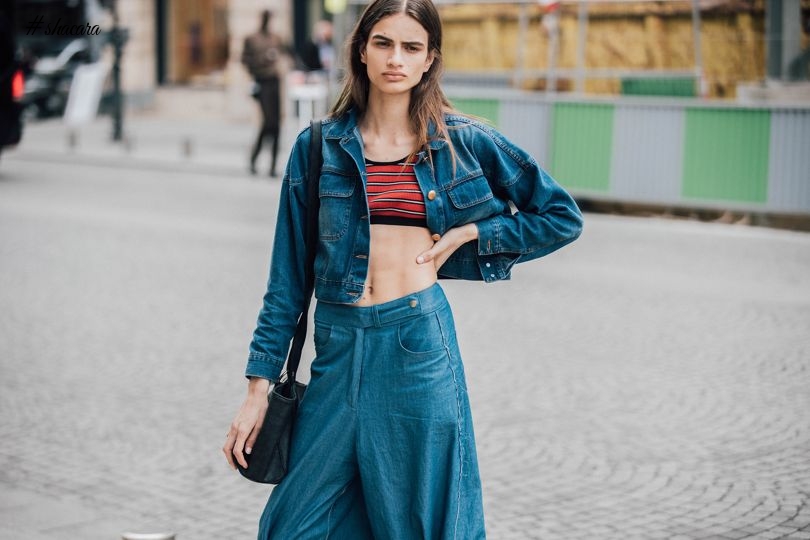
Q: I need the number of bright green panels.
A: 3